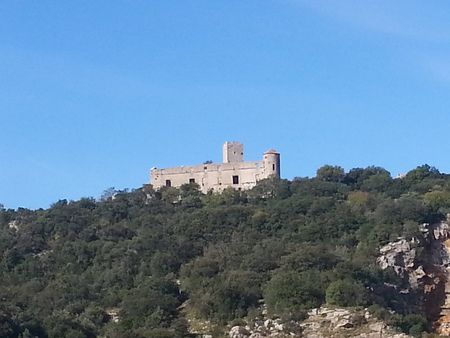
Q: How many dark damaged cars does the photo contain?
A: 0